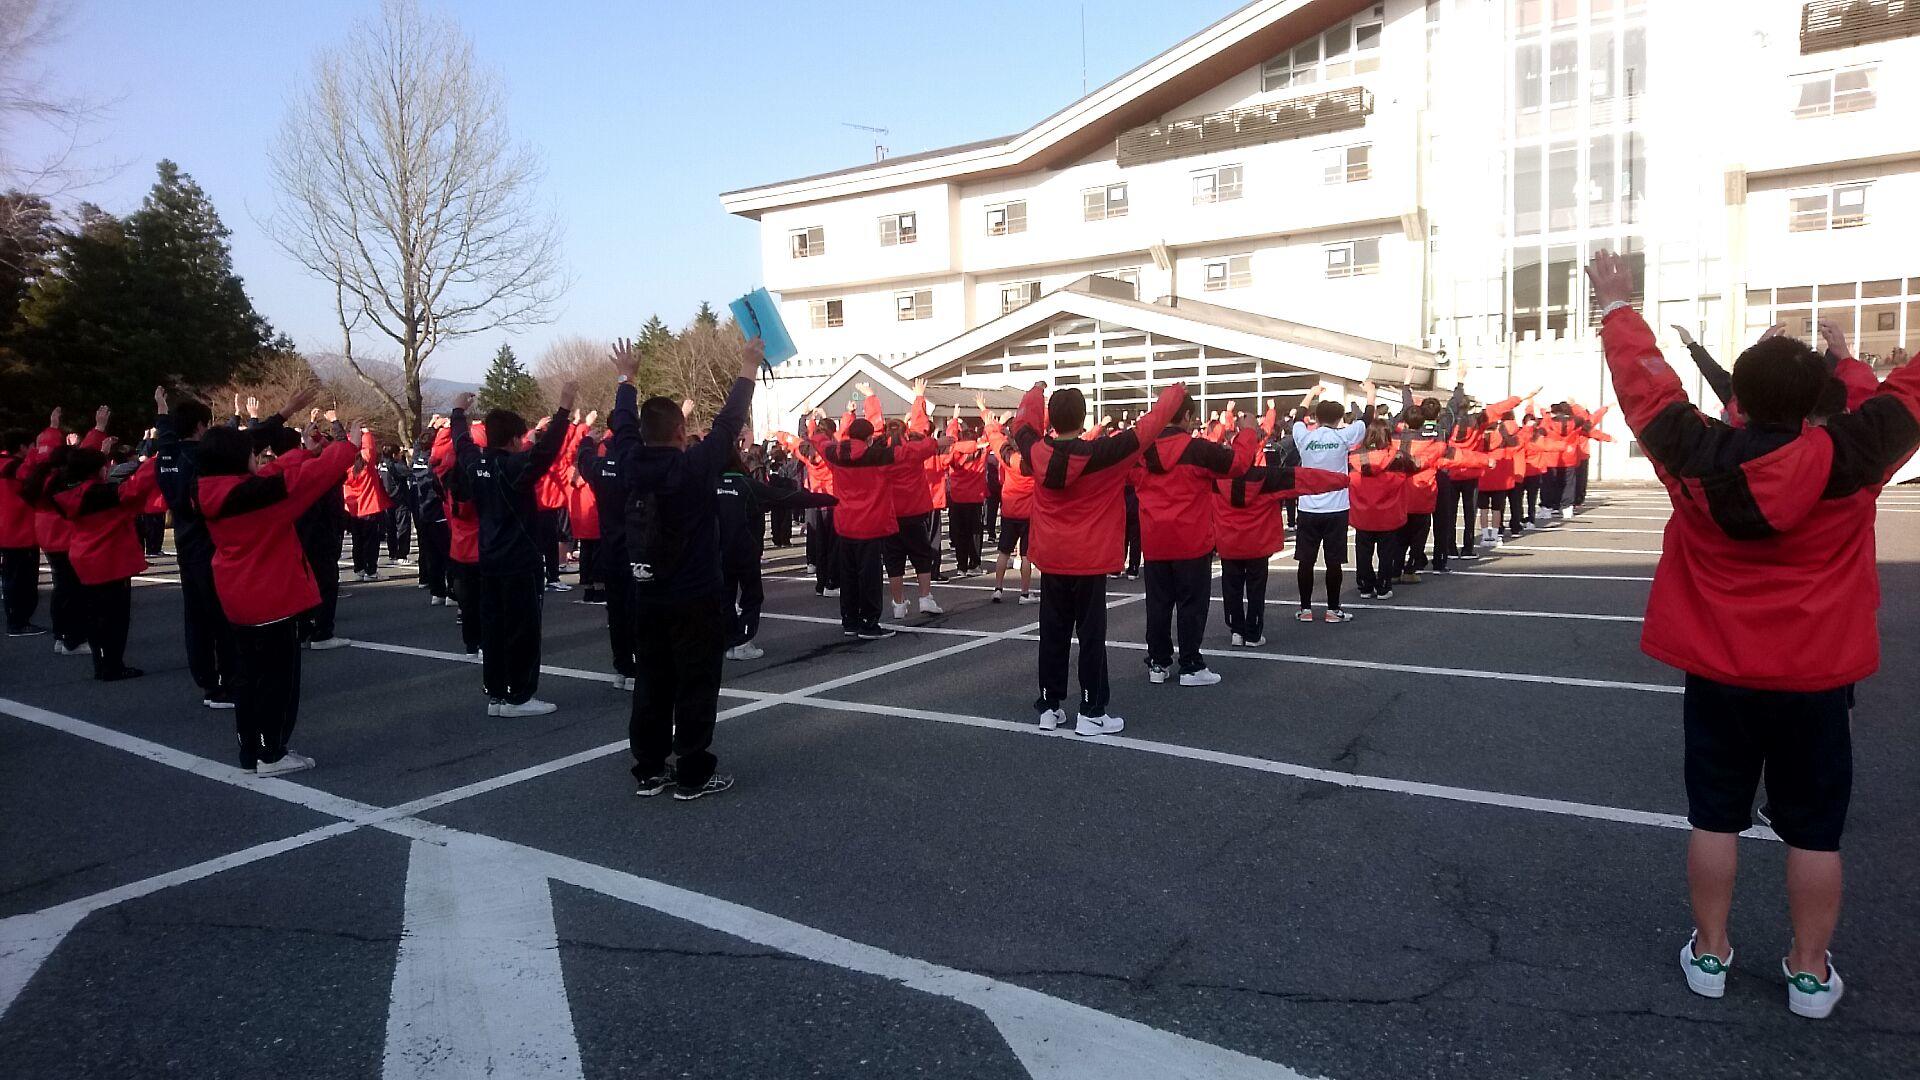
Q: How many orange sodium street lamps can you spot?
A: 0